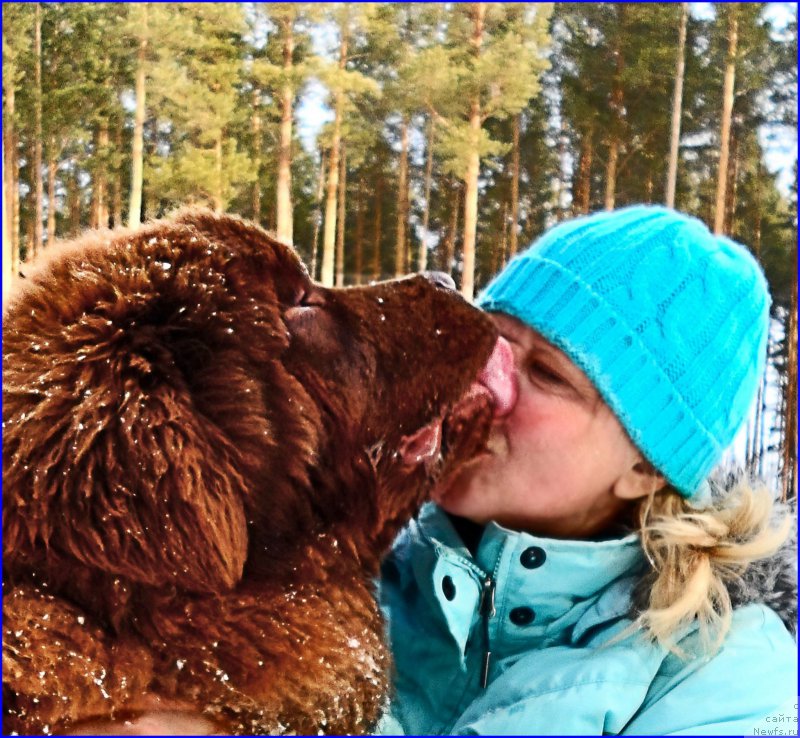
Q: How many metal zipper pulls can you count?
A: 1